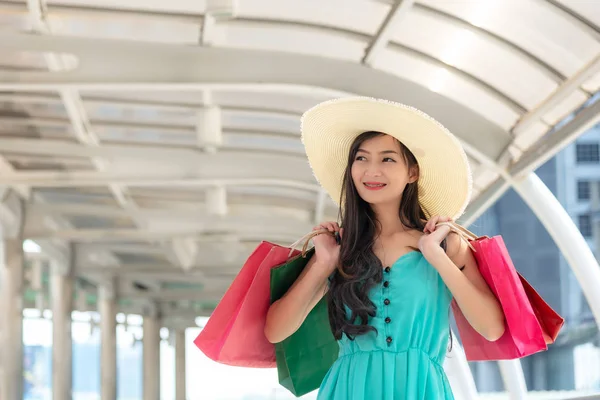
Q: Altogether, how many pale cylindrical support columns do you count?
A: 5